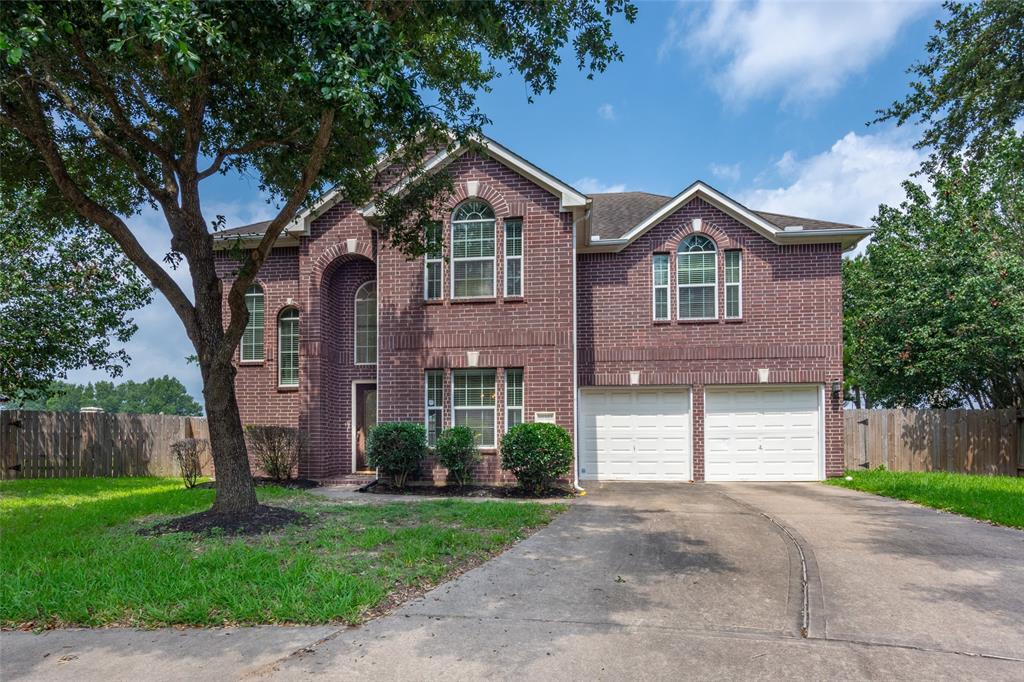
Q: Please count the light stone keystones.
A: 7